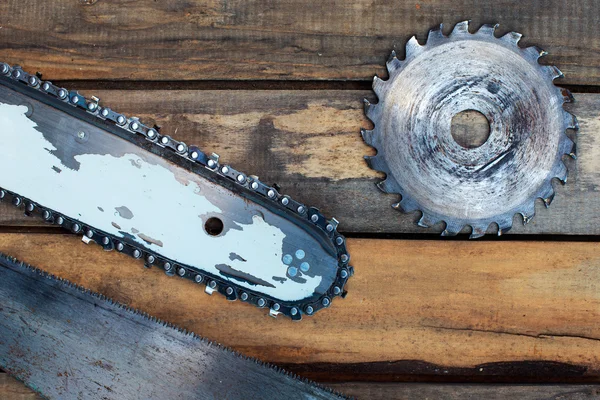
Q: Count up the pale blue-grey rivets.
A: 4